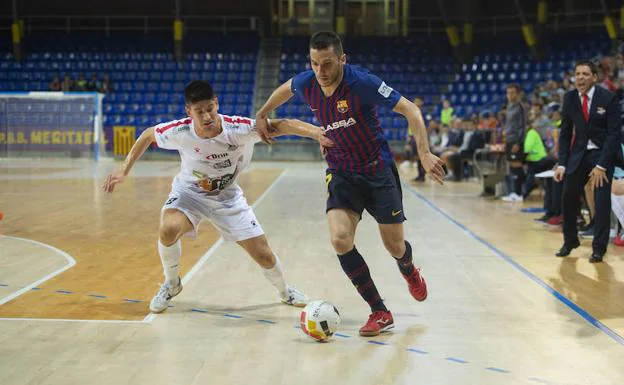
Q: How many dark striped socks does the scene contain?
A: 2